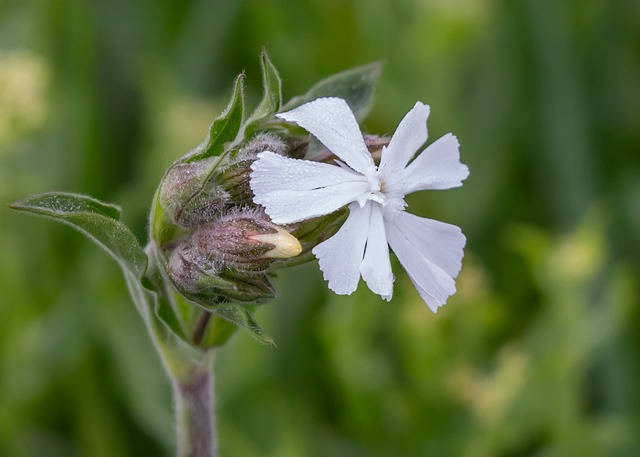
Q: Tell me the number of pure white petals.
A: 5